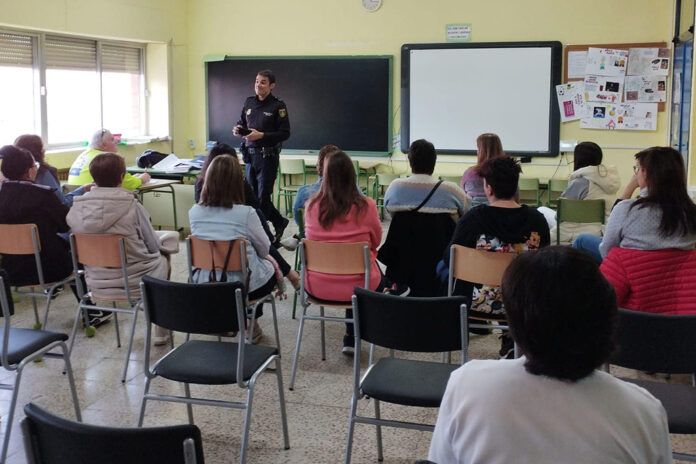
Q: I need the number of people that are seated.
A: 14